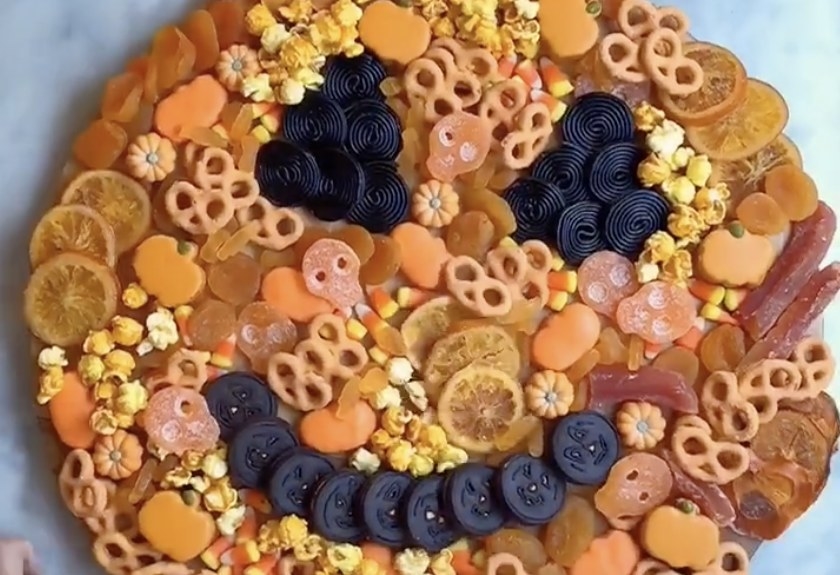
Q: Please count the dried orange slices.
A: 9